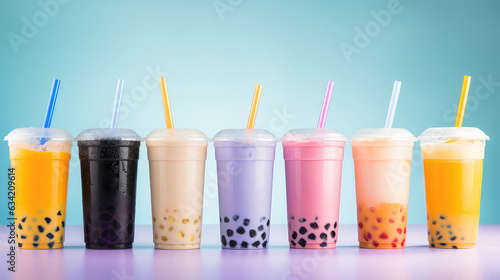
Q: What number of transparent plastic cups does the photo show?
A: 7